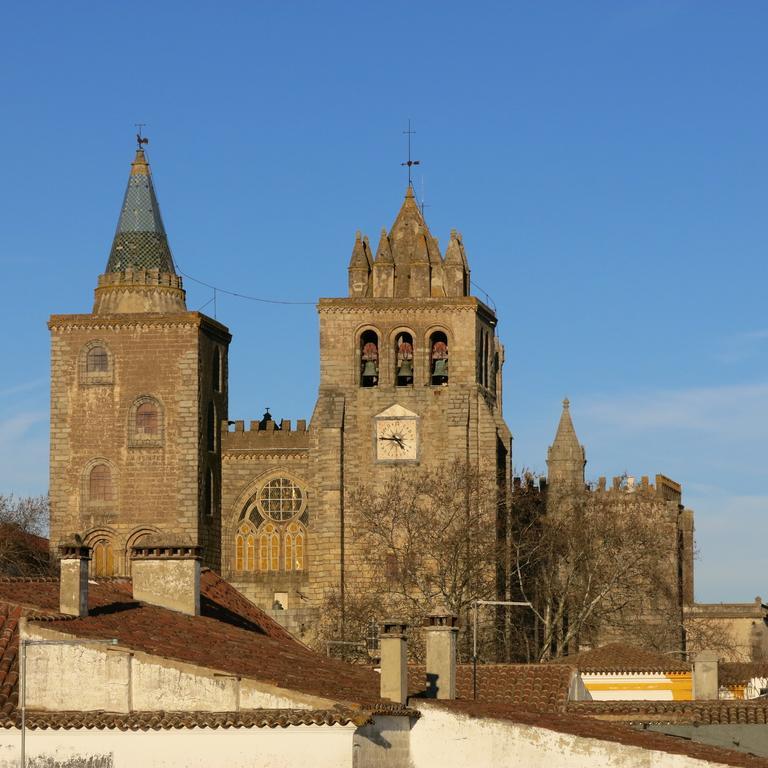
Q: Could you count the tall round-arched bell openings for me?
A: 3